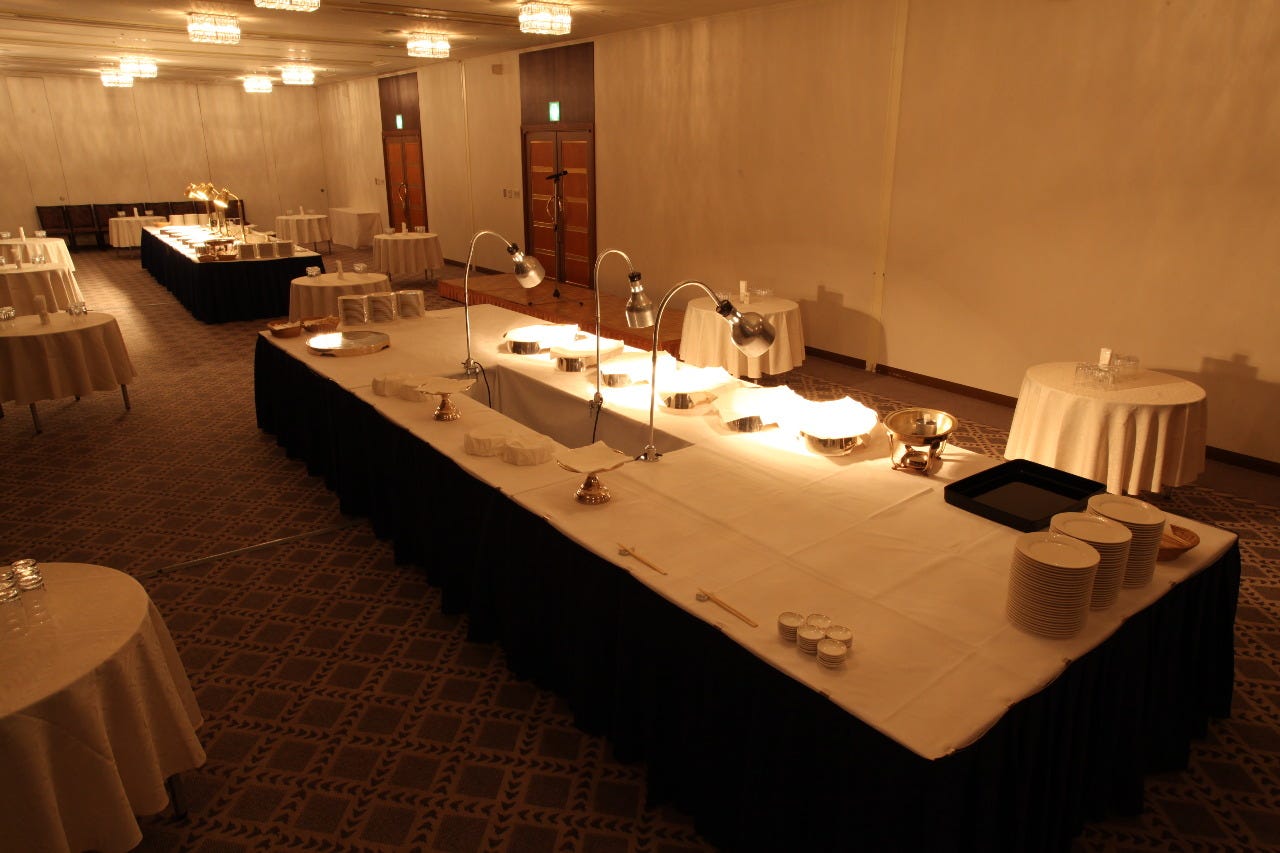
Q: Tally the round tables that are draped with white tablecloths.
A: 10